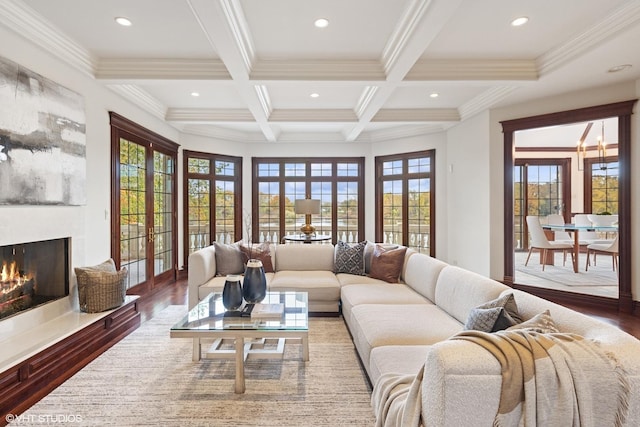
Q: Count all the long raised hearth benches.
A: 1